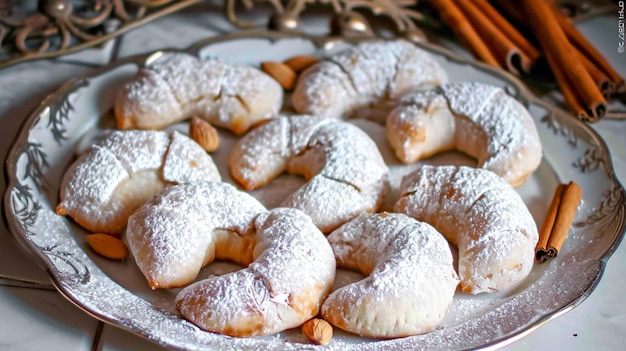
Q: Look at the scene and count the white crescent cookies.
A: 9